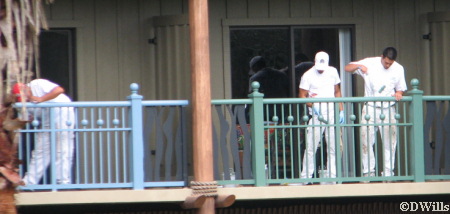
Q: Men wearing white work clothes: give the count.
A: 3